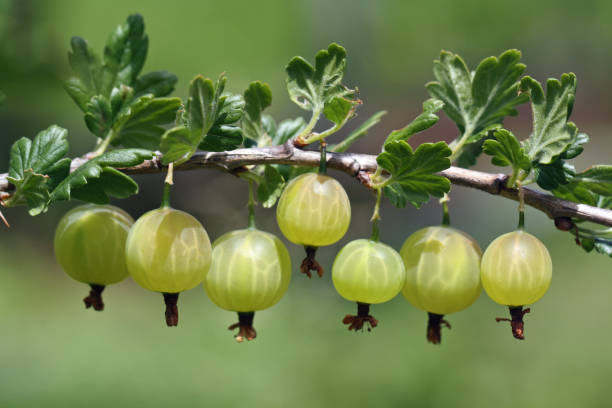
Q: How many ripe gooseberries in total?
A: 7